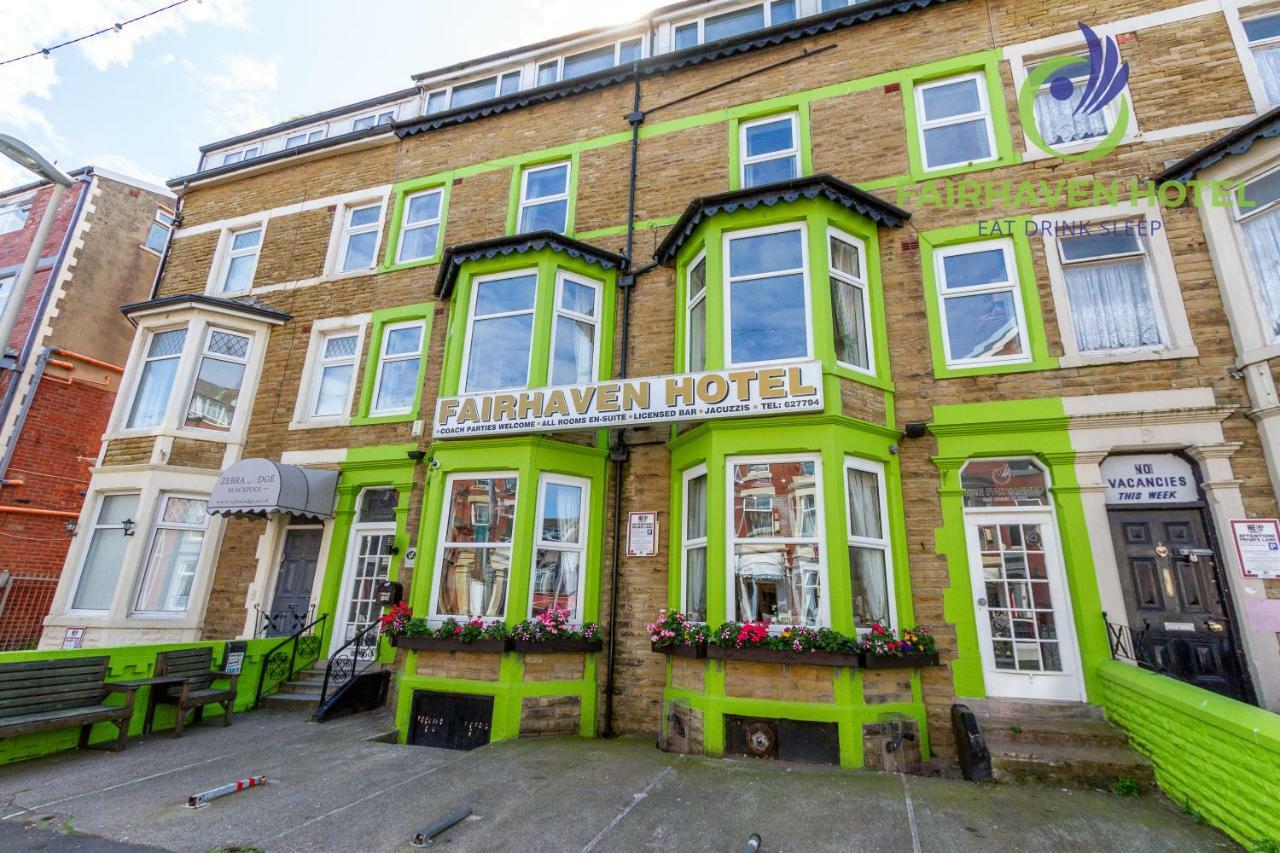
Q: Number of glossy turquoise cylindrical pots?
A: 0